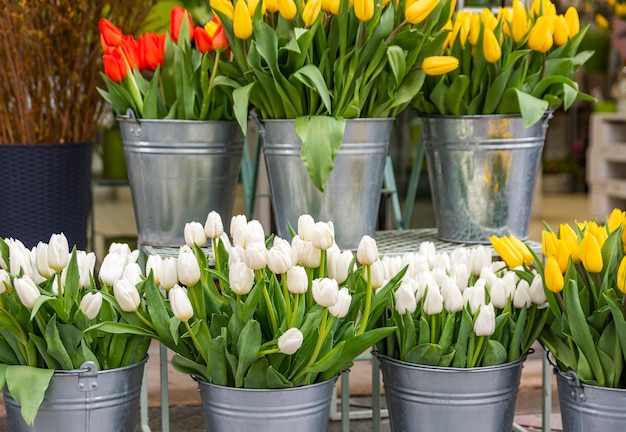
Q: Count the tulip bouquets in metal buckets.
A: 7